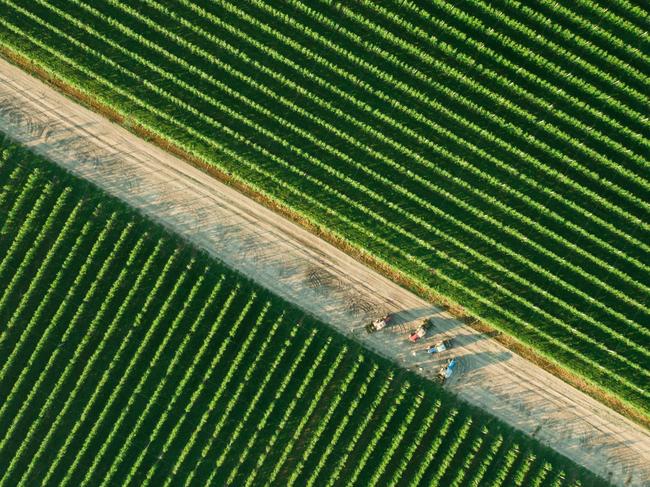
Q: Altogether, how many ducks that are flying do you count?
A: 0